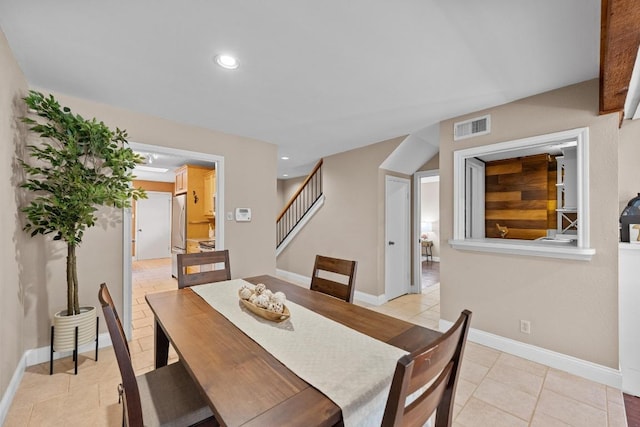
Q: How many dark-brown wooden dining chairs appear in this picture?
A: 4